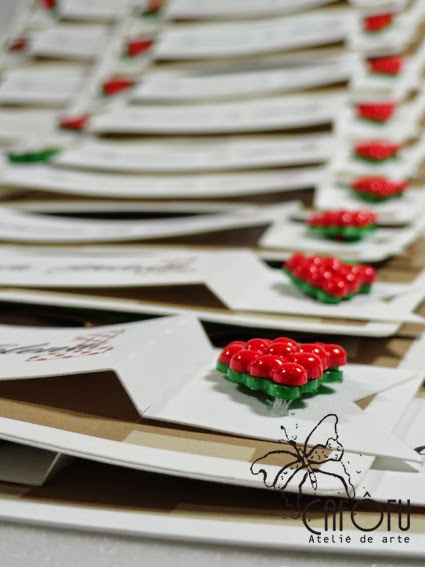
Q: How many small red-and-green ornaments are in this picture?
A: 15